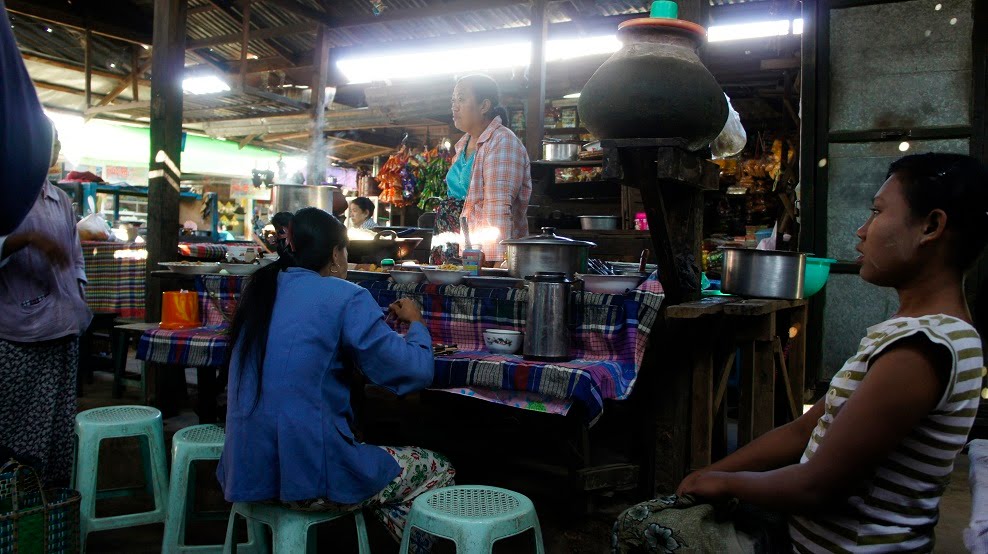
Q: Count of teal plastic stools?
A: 4